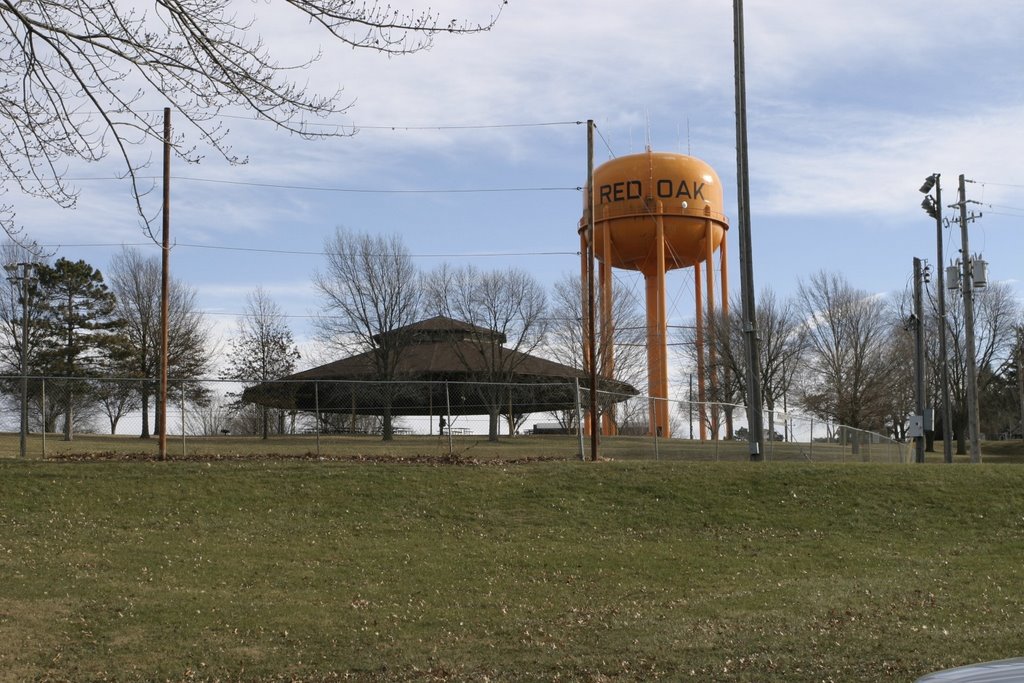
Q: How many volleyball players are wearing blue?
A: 0